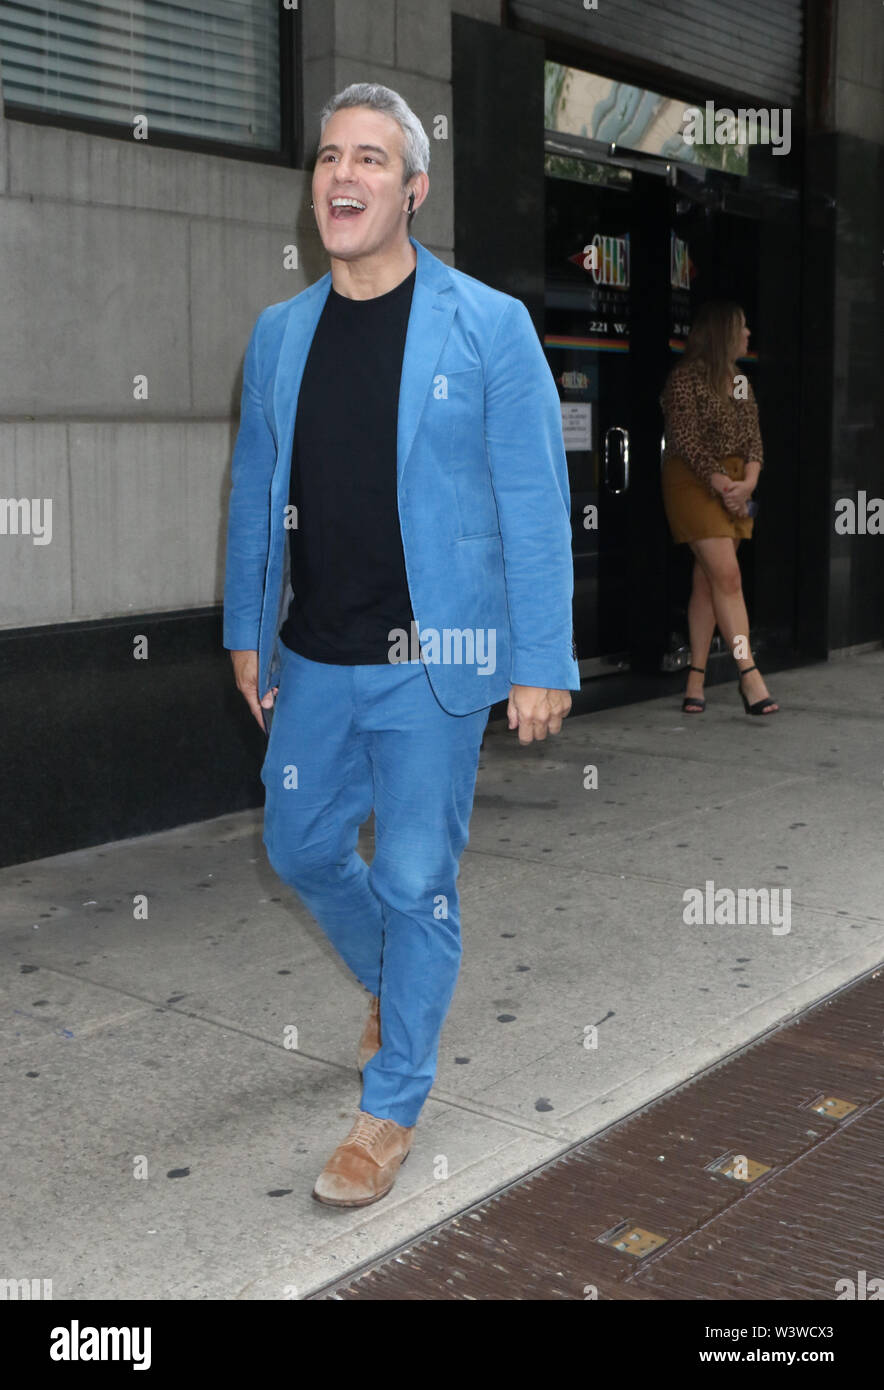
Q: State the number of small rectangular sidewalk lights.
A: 3